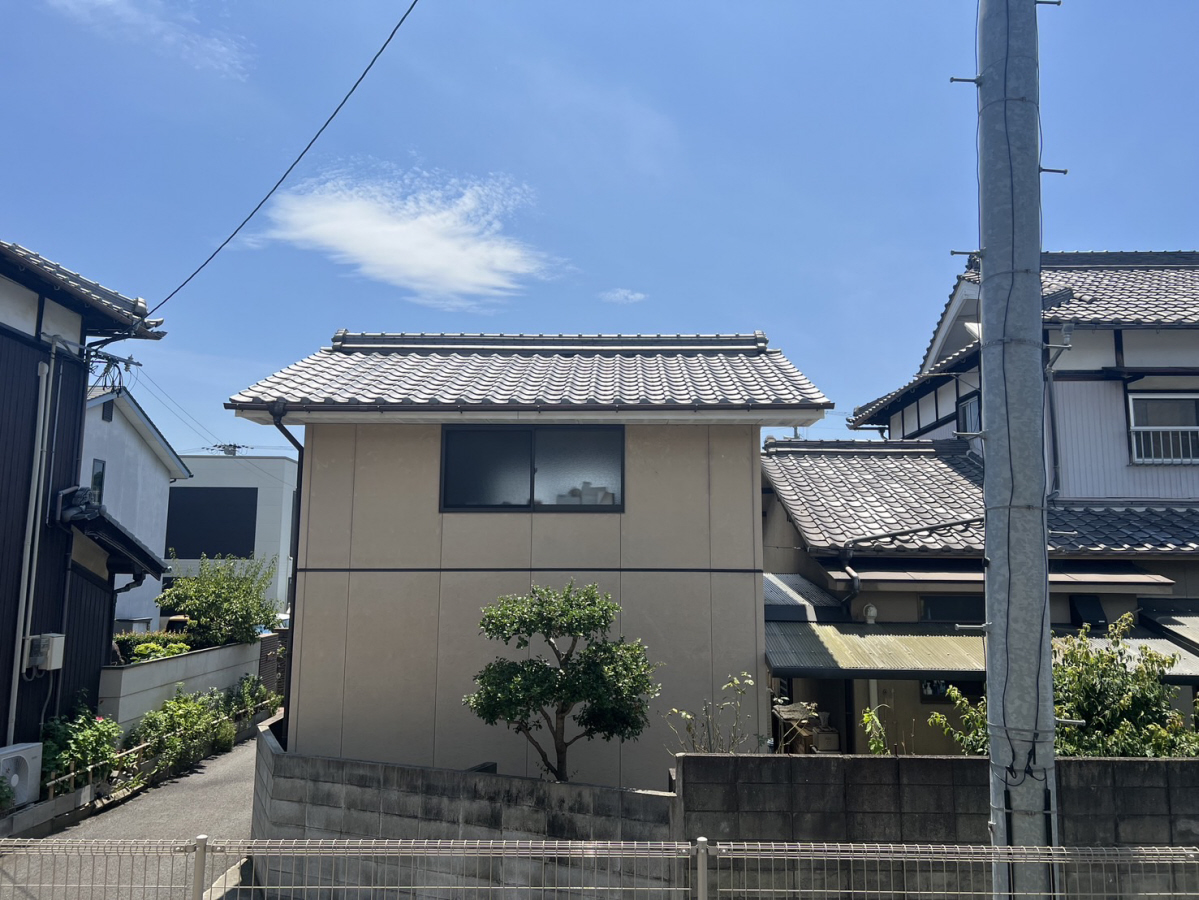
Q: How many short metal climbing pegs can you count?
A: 9